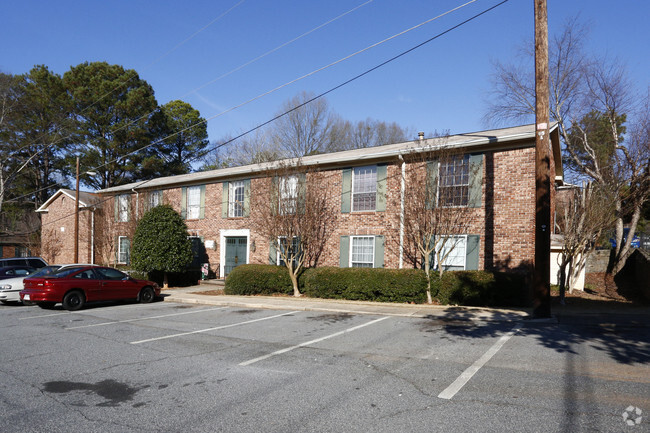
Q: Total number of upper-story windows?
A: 7